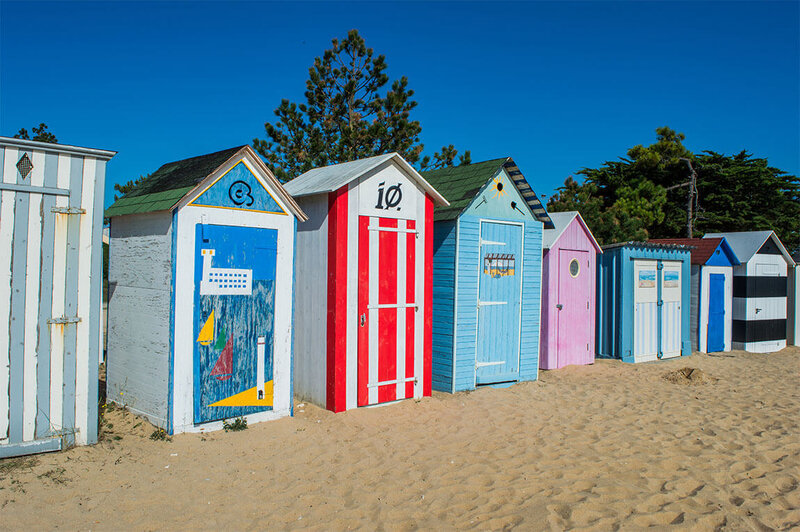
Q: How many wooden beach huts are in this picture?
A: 9